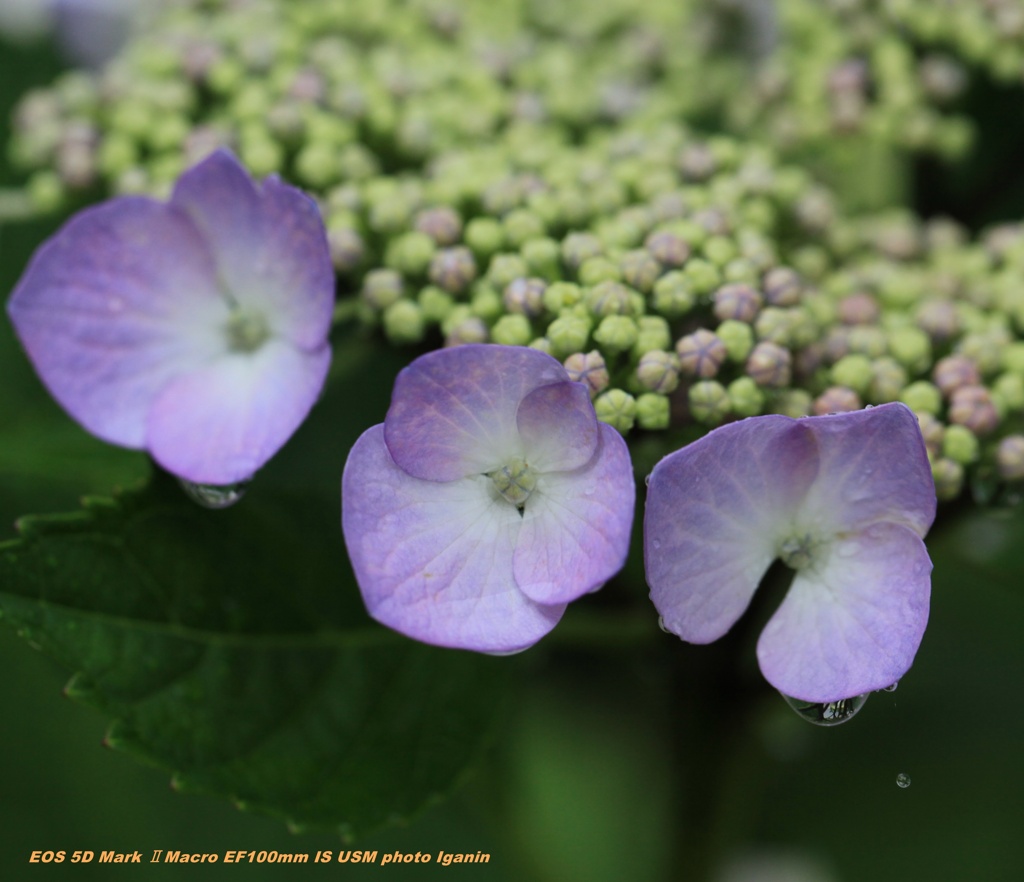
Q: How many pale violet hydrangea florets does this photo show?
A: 3